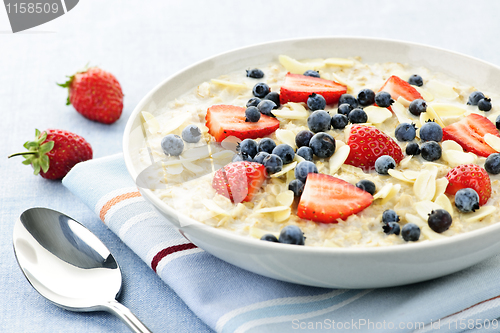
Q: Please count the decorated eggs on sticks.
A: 0